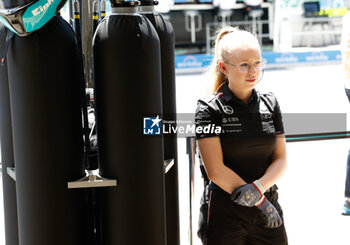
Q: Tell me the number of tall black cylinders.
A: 4